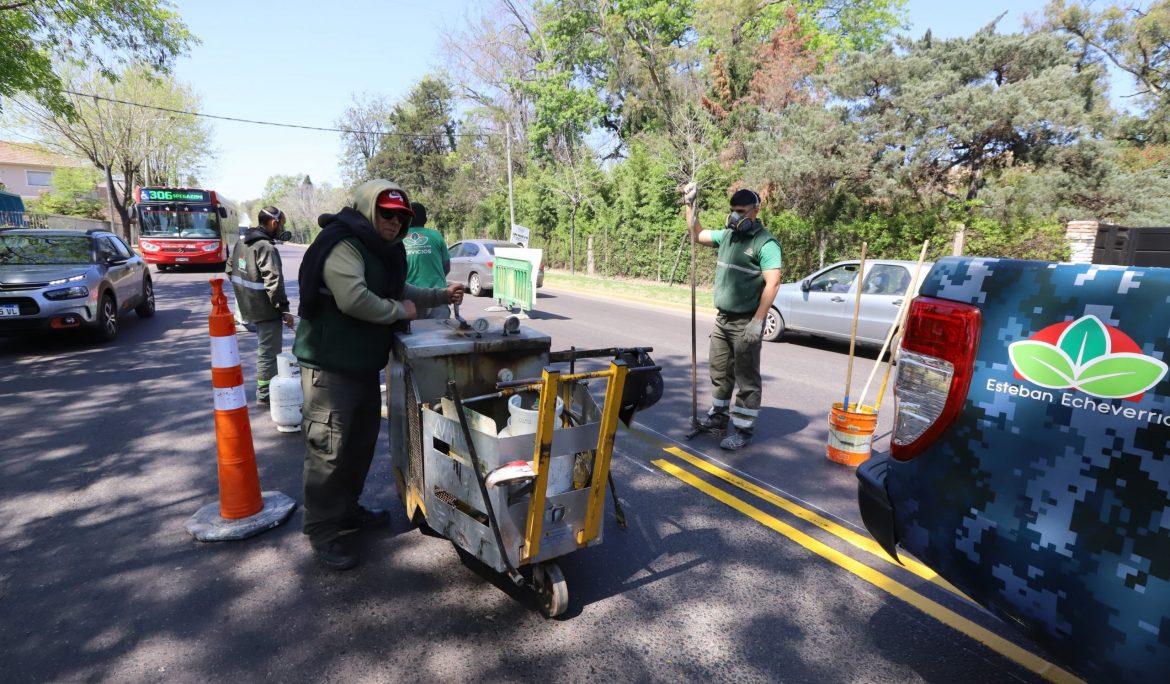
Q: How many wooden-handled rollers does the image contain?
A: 3